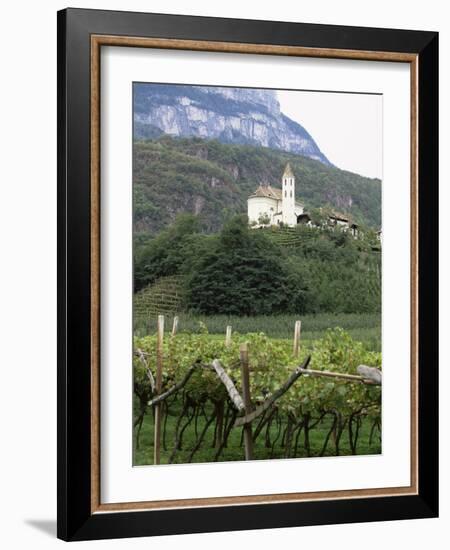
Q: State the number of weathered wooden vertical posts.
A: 5